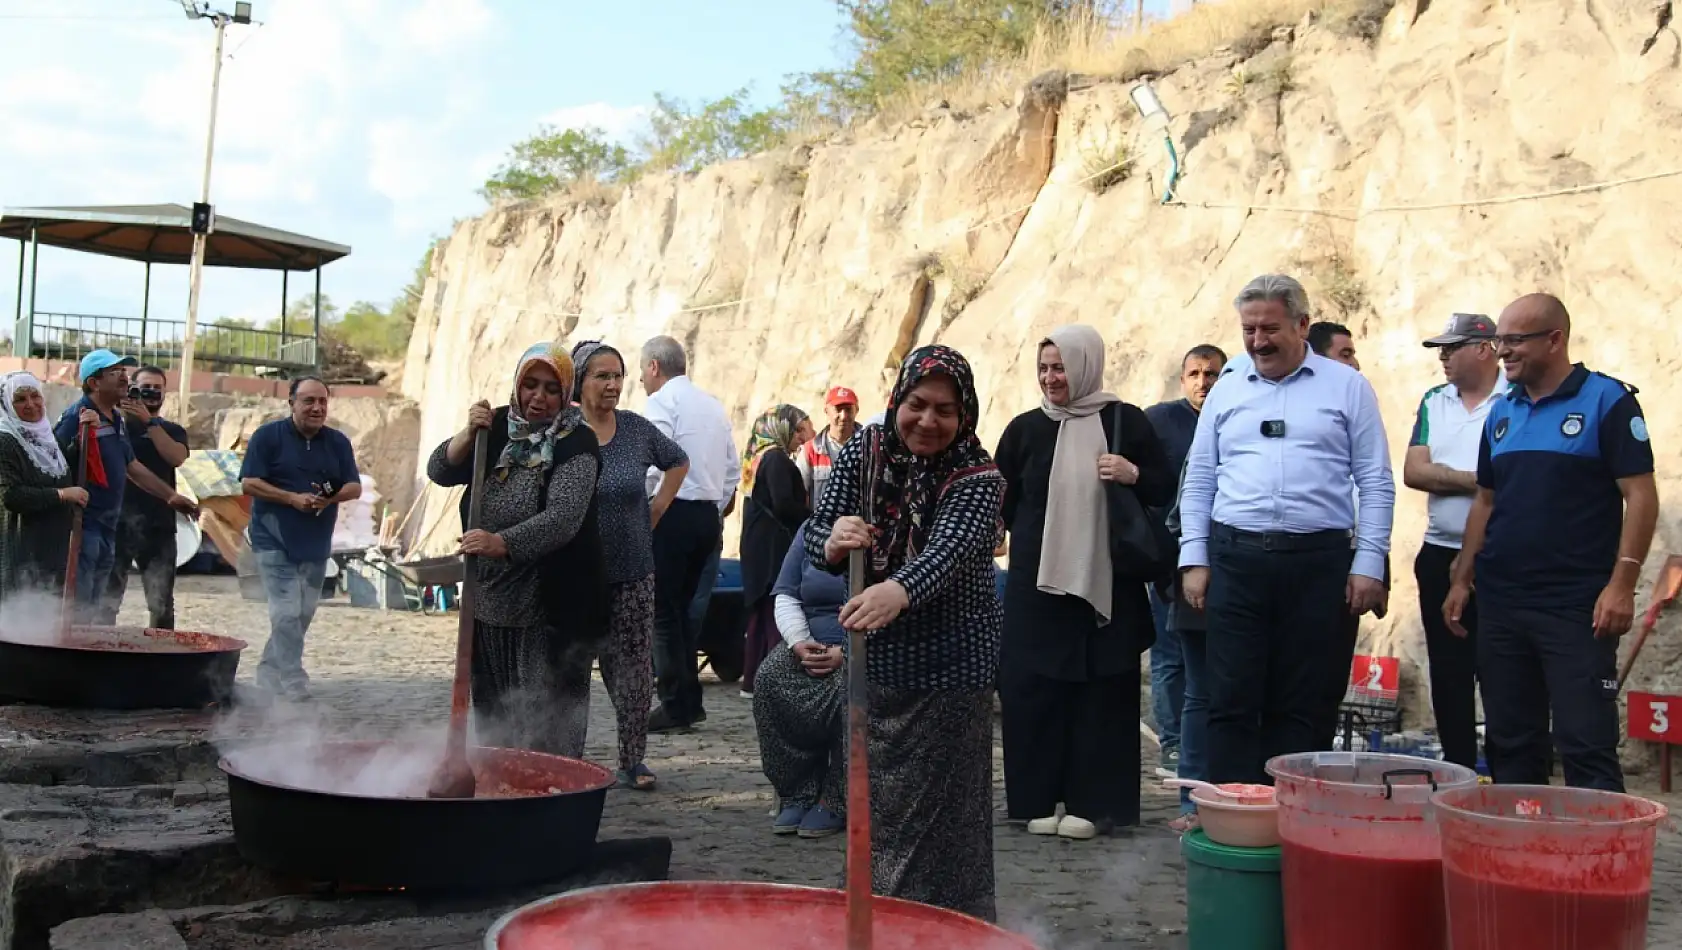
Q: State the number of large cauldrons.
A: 3